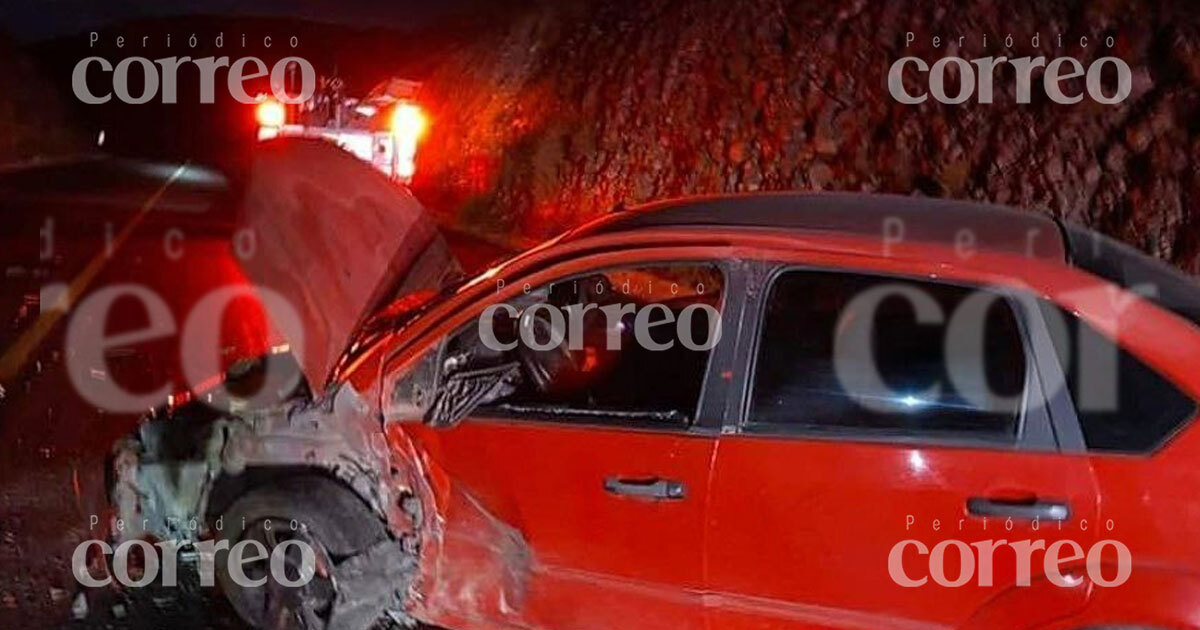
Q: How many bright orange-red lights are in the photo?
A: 2